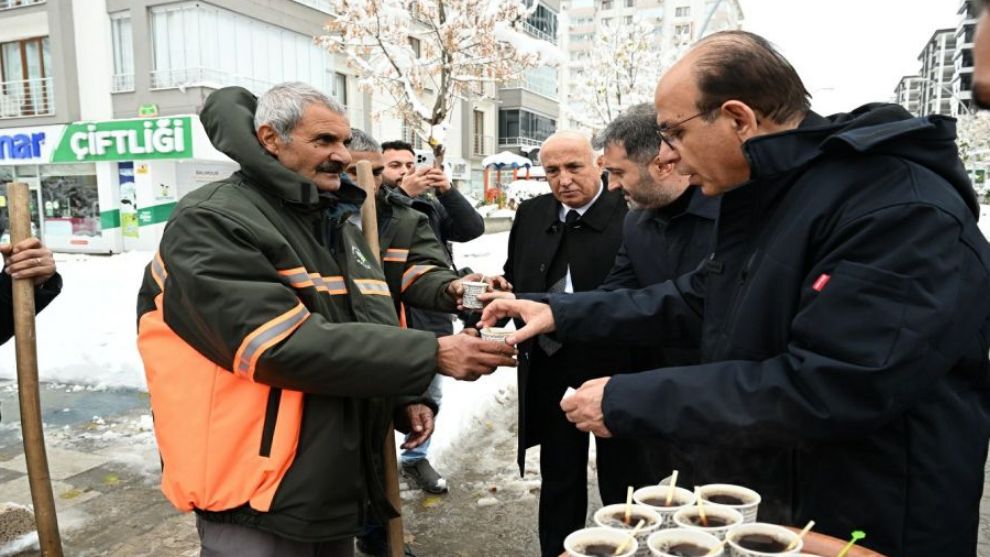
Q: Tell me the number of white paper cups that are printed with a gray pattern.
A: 9